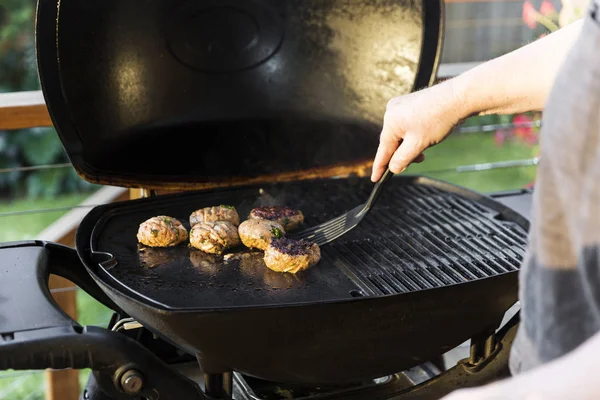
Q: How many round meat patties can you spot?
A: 6